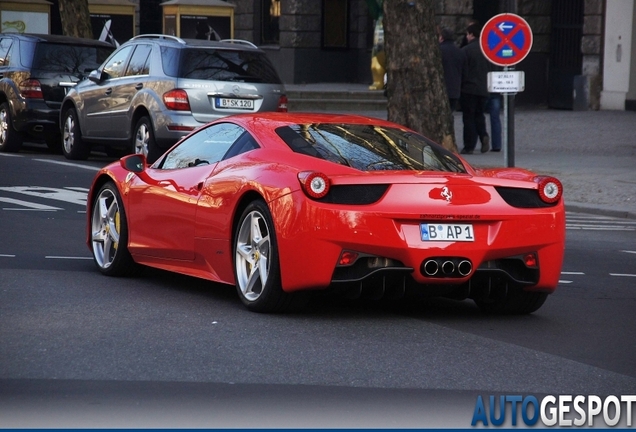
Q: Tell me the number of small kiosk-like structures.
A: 3